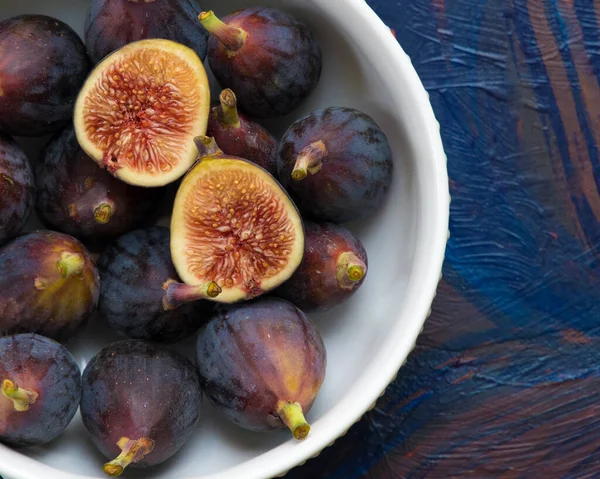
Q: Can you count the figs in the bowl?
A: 15